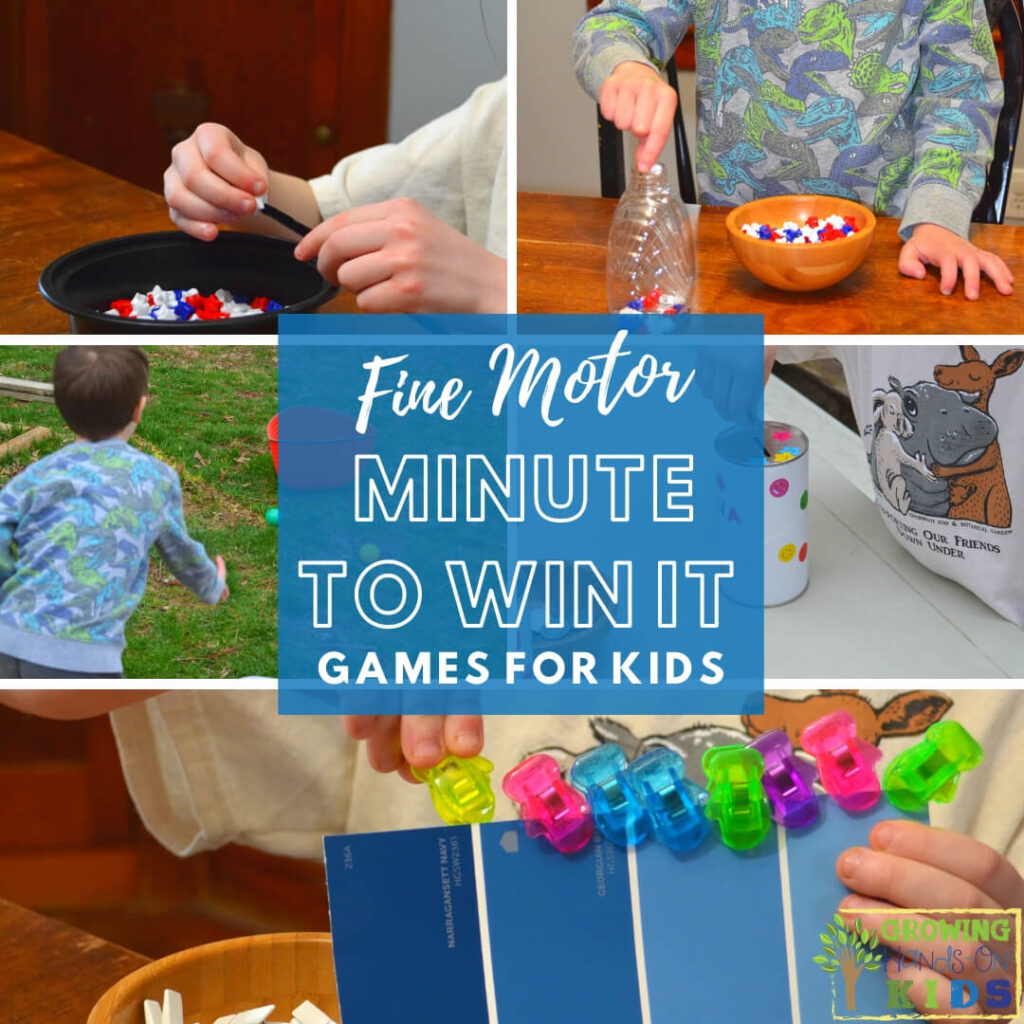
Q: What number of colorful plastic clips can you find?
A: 8